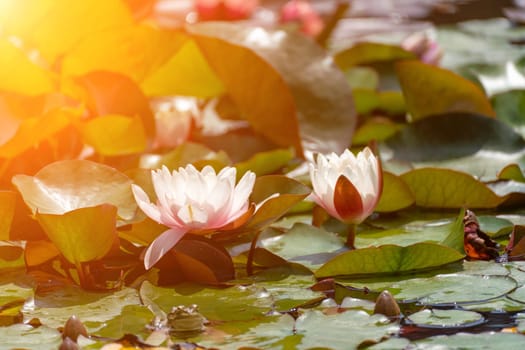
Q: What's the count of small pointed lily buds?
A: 3